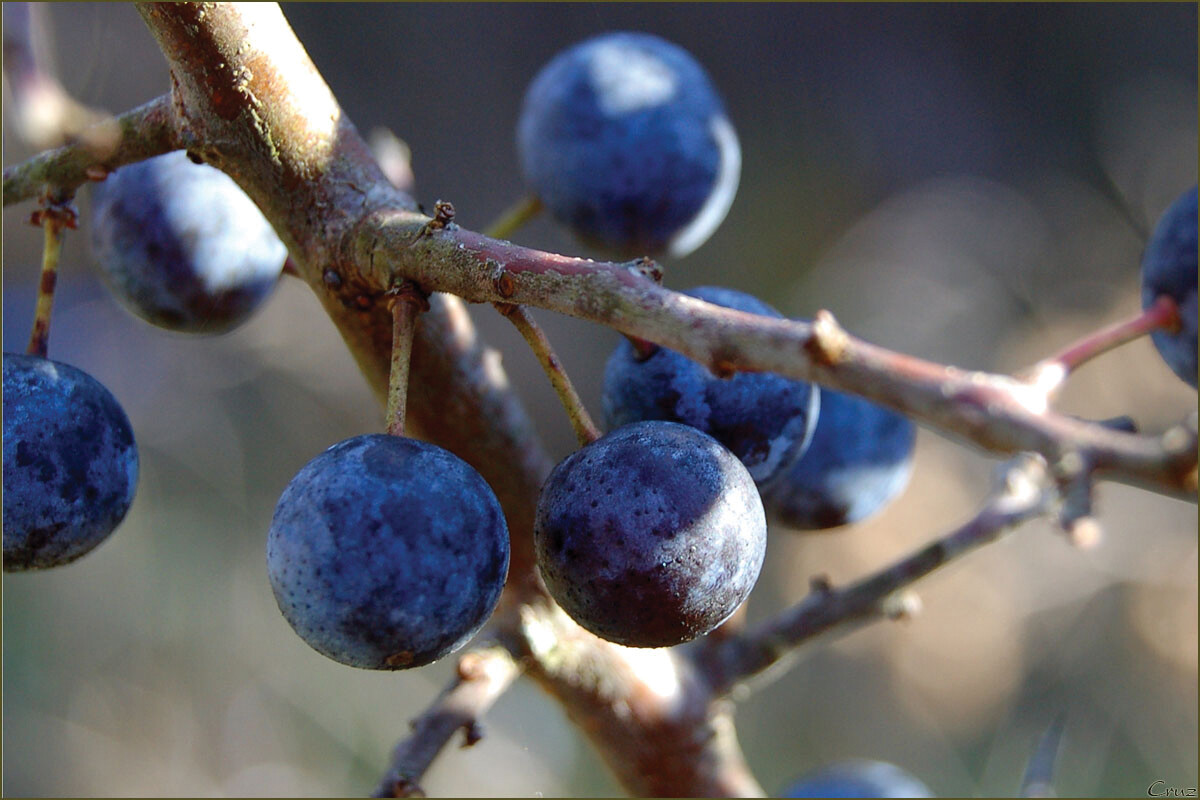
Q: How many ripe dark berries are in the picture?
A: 9